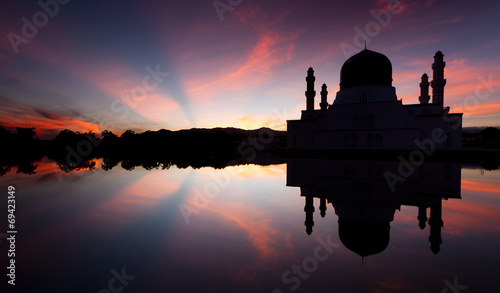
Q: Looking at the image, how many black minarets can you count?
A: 4